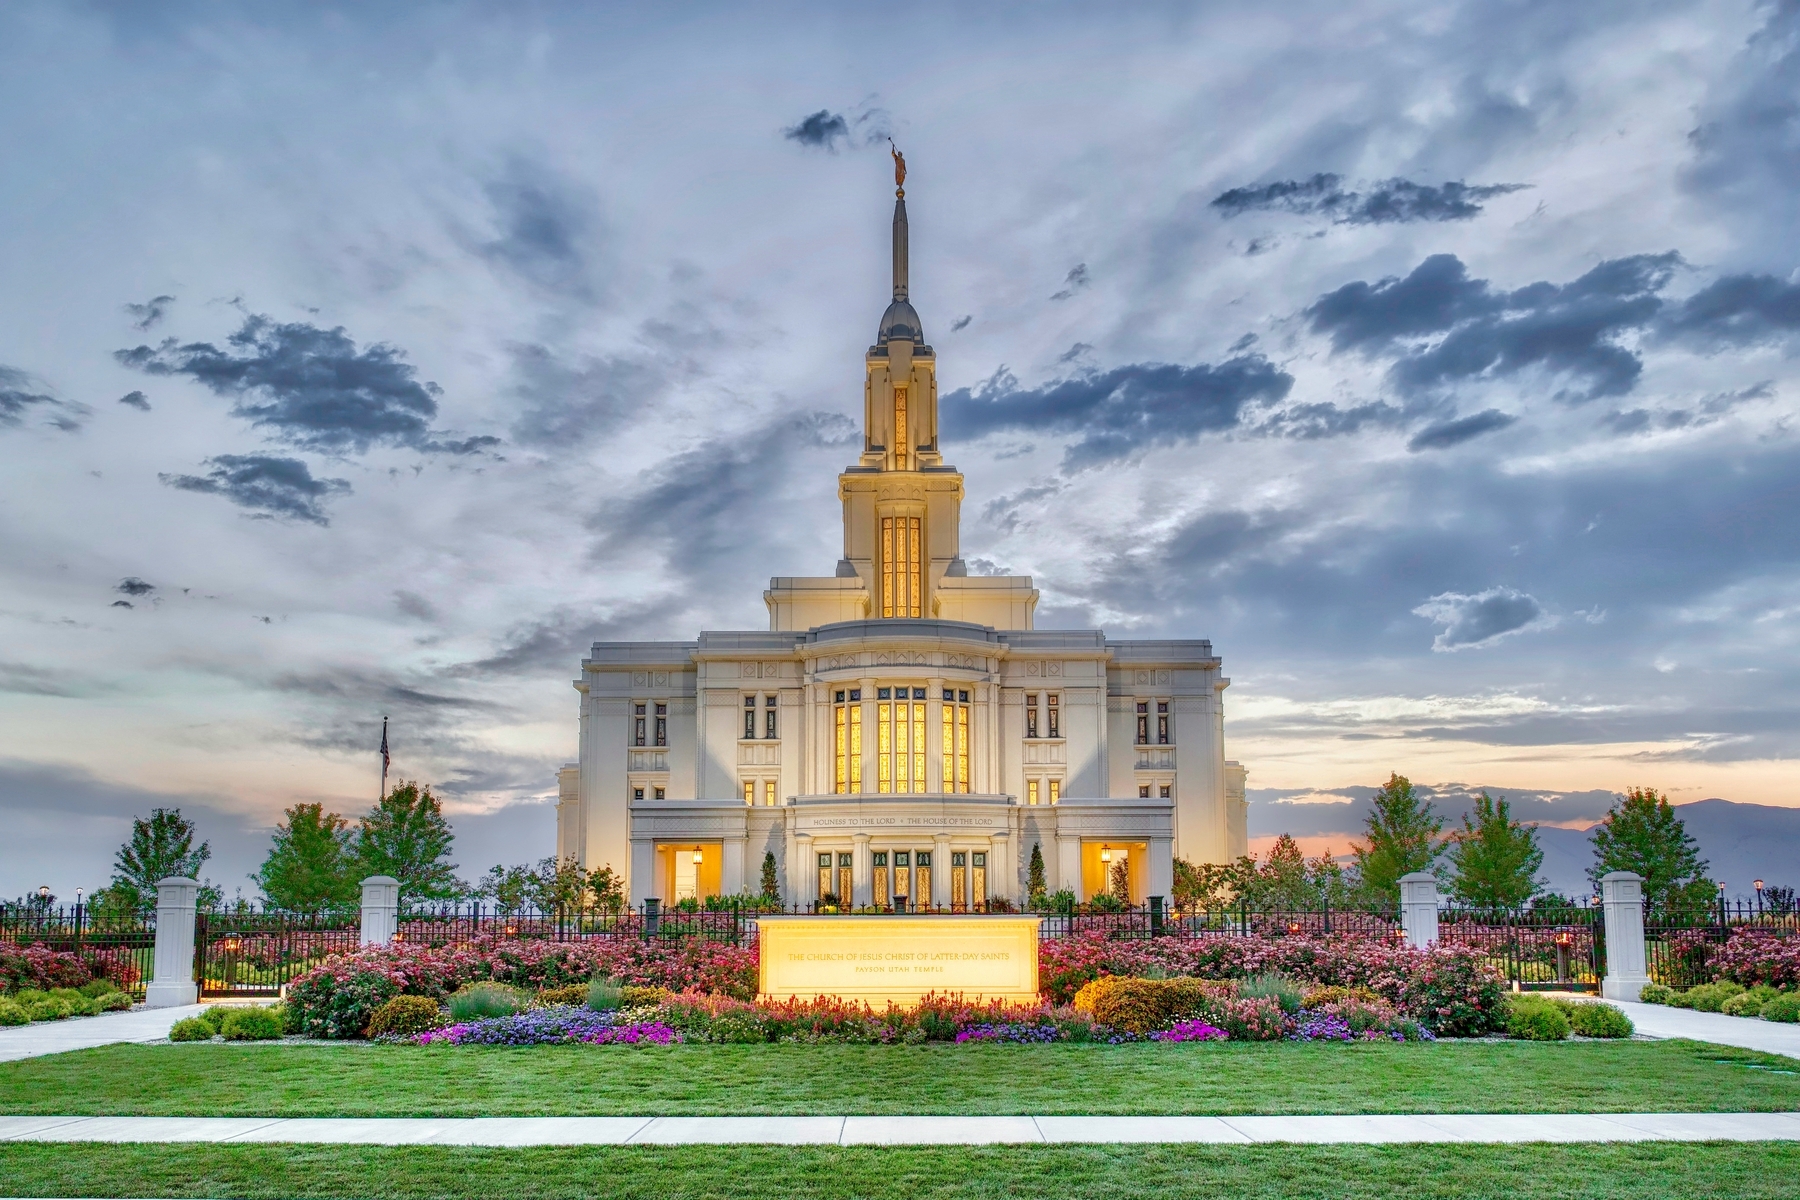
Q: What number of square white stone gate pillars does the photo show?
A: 4